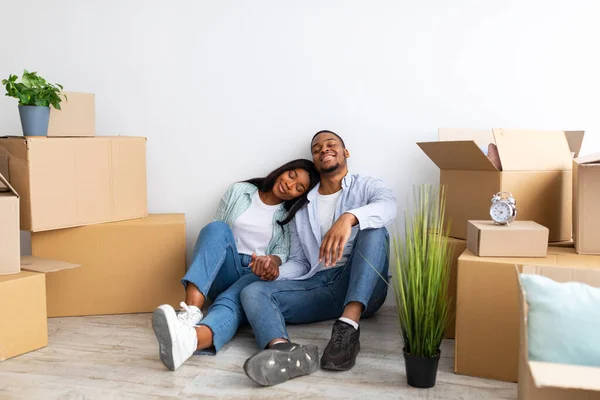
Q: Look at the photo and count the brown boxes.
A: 11